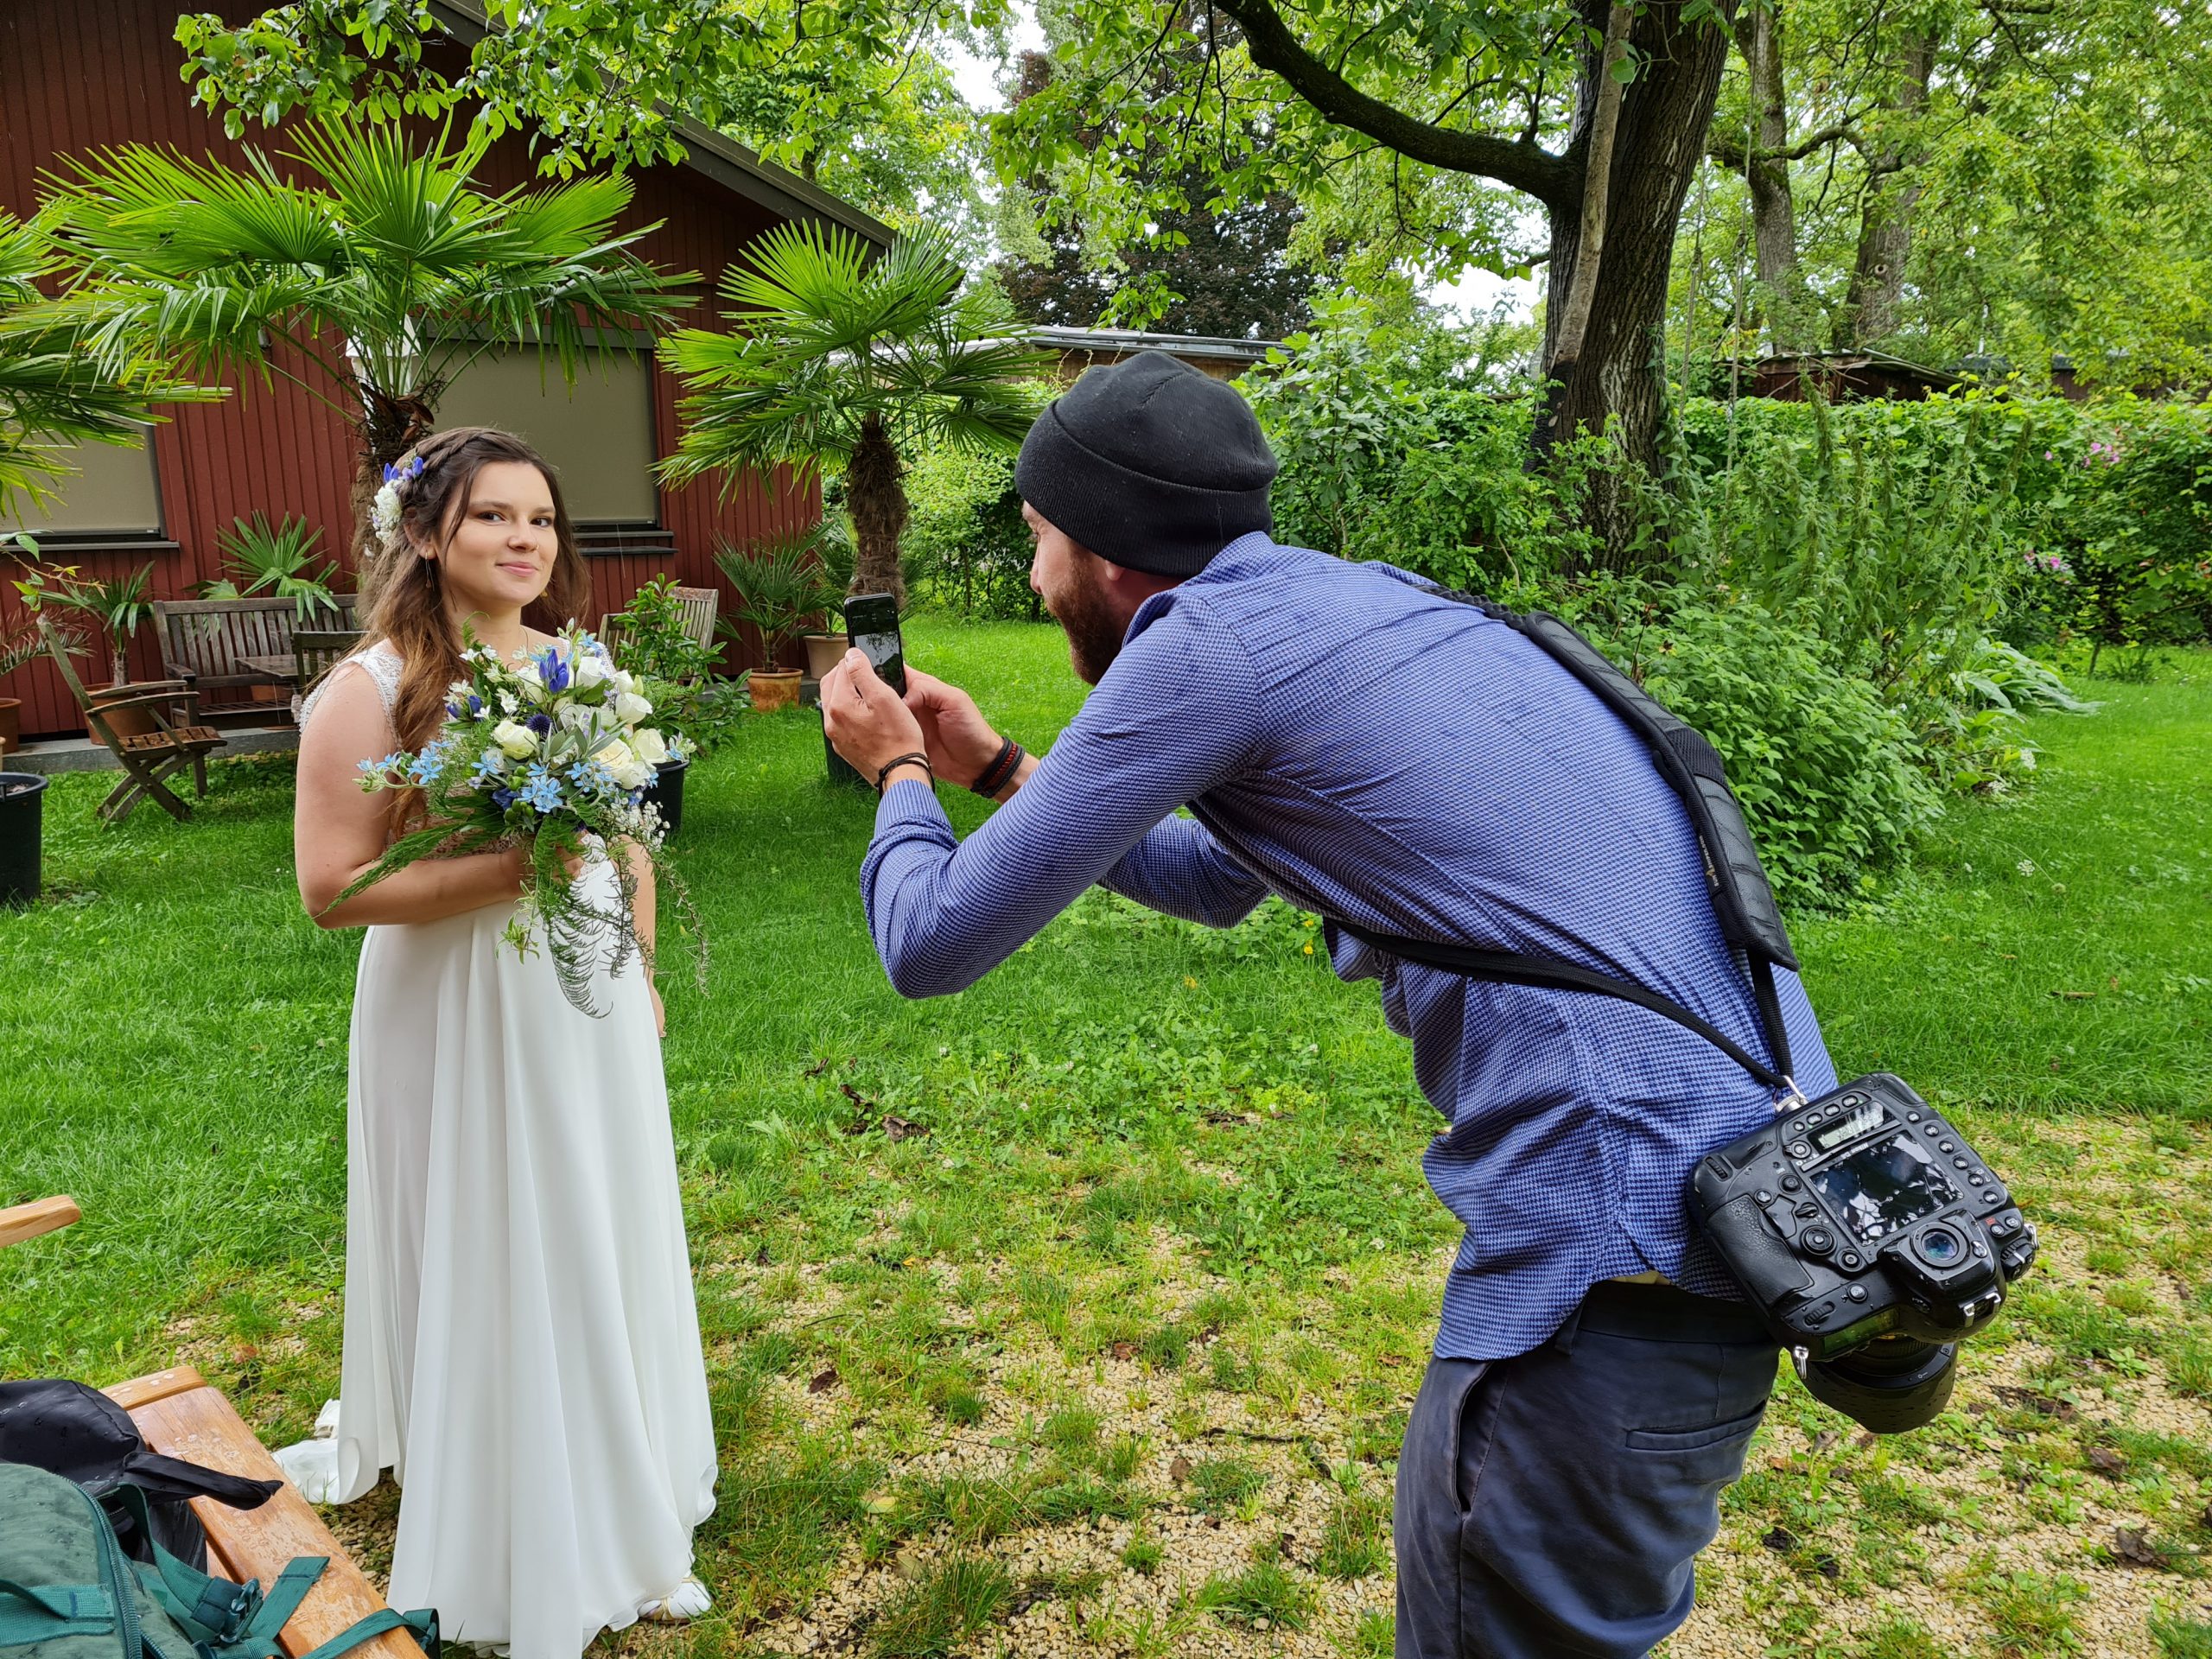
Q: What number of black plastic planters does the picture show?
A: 3